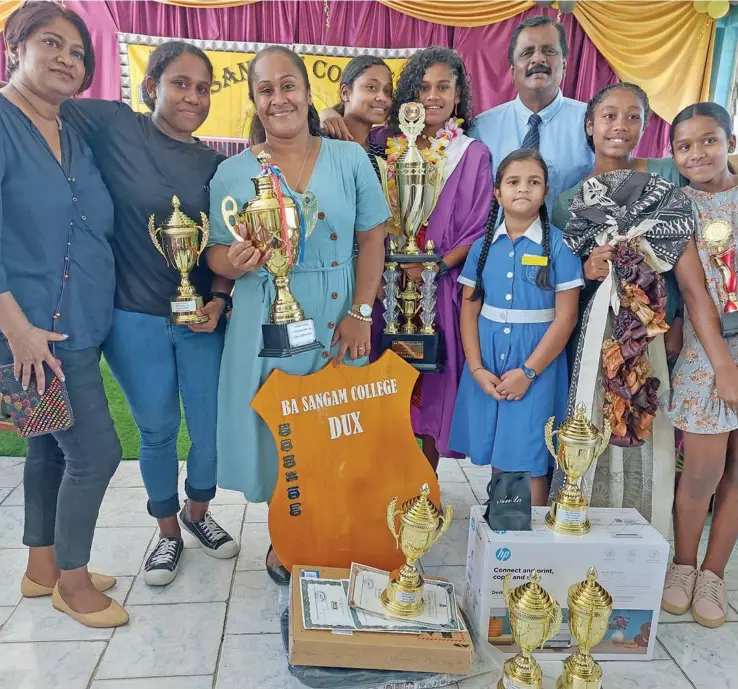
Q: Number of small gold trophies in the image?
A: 5